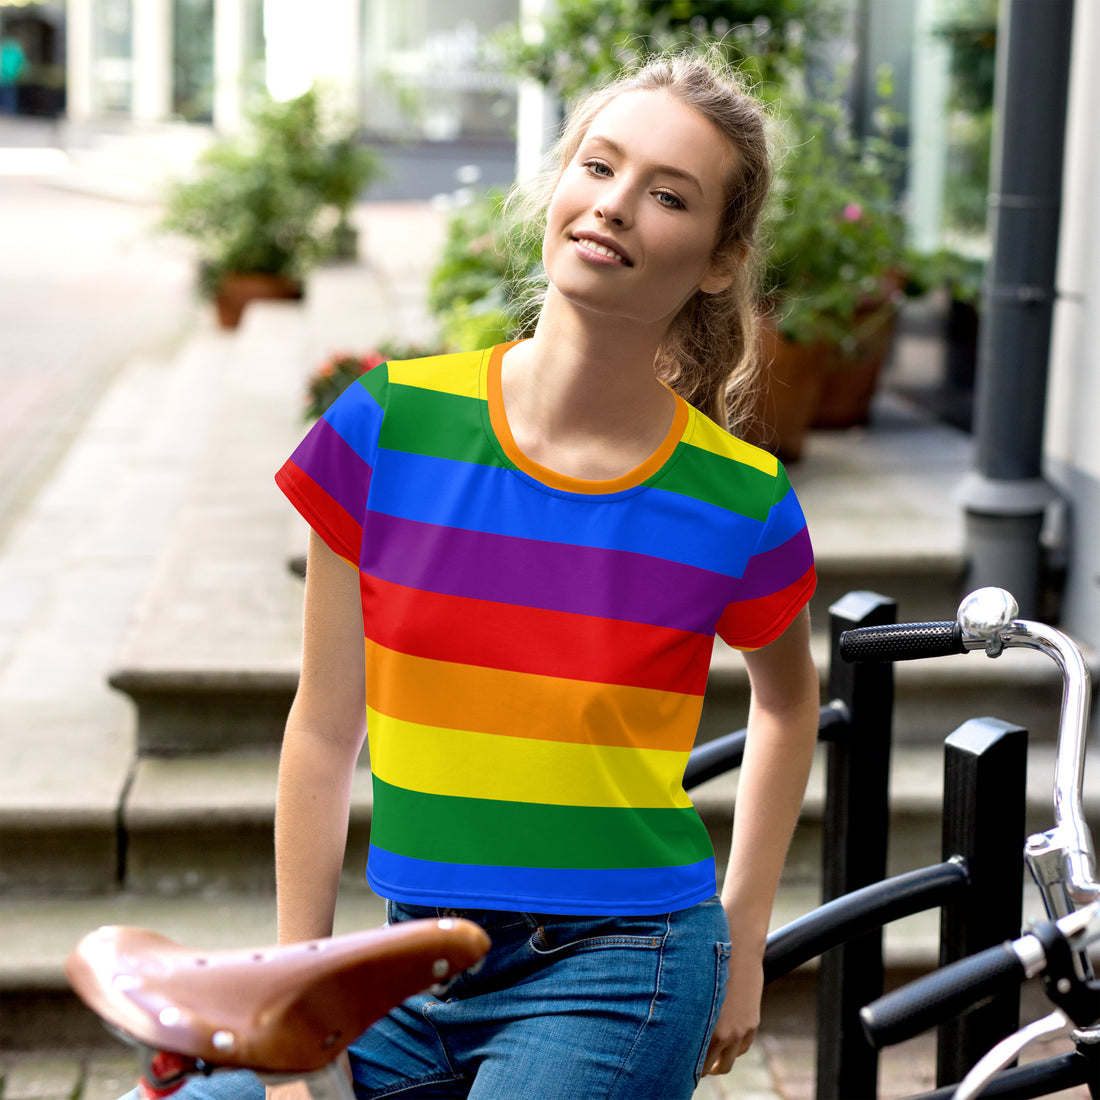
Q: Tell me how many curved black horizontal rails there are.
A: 2